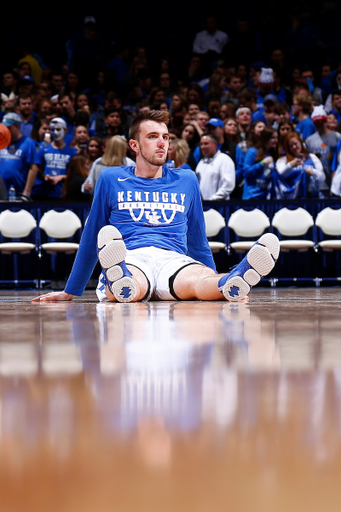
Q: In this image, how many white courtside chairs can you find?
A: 6